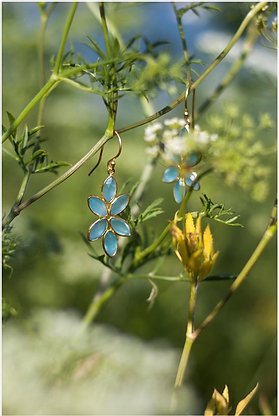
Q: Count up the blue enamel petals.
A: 12